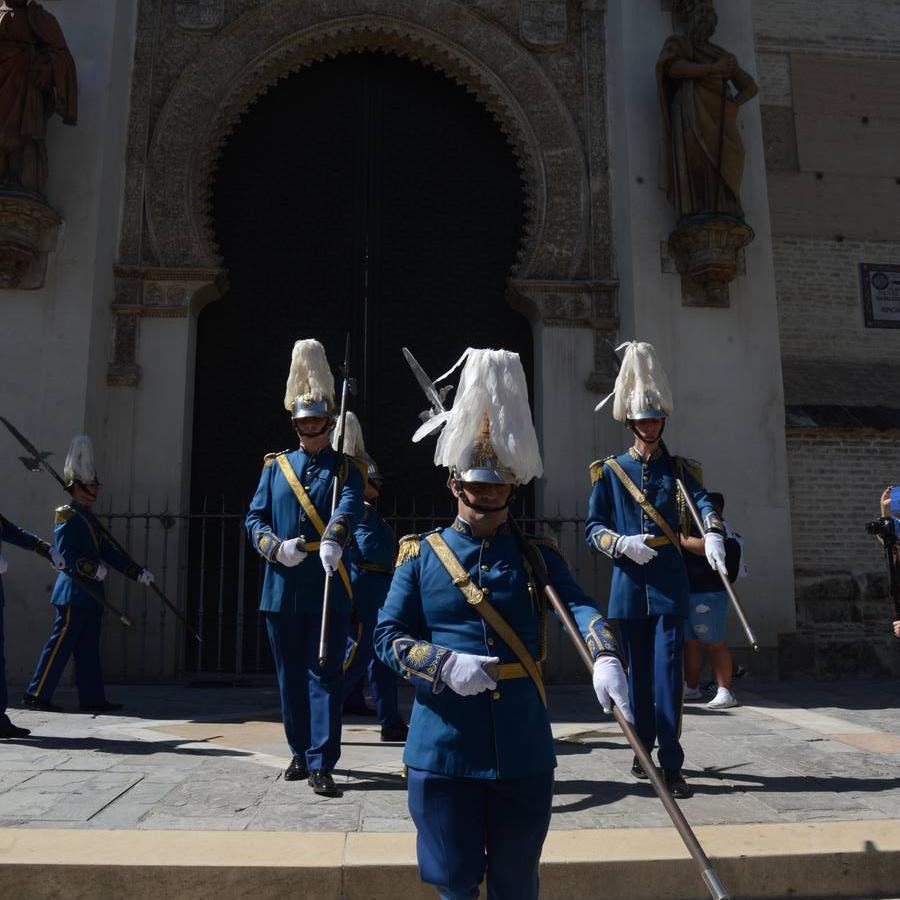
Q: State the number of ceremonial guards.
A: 6